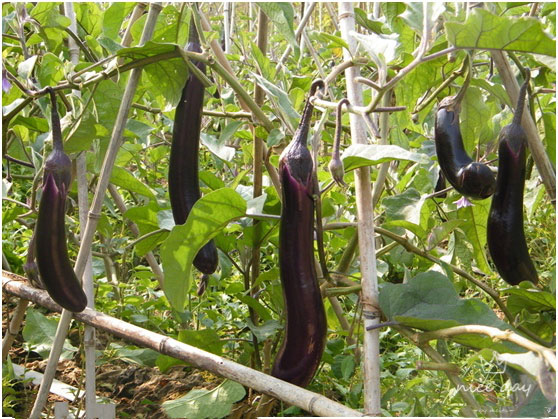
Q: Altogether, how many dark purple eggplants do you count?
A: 5